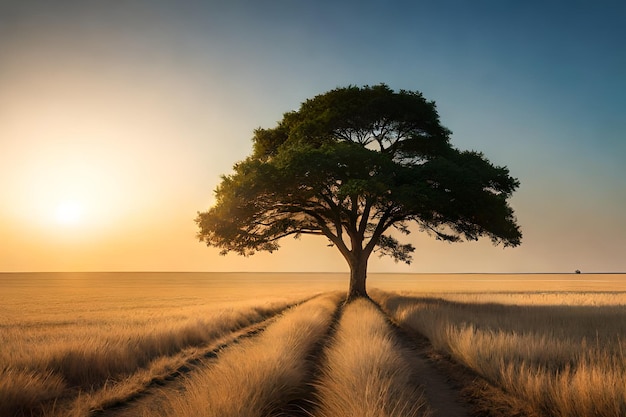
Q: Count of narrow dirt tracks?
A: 3